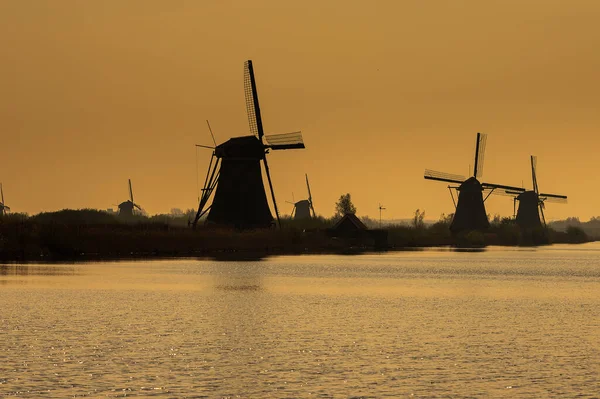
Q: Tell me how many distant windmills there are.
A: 3